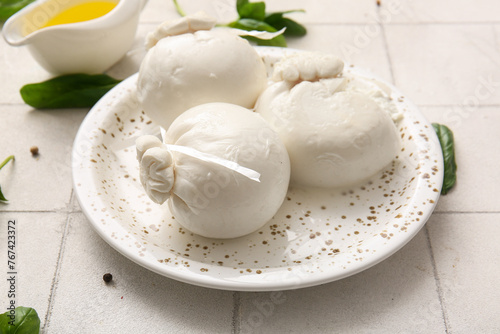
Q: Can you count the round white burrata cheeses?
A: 3